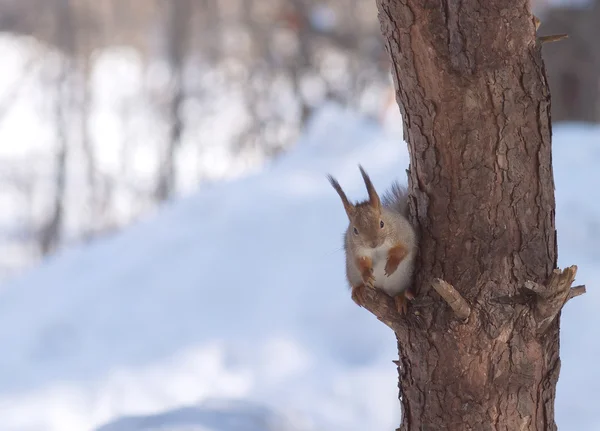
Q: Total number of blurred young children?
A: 0